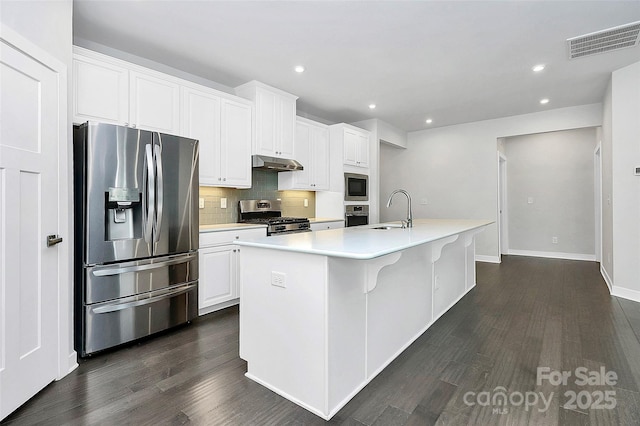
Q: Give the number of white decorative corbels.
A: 3